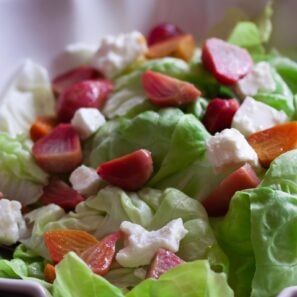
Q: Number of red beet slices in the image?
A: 12